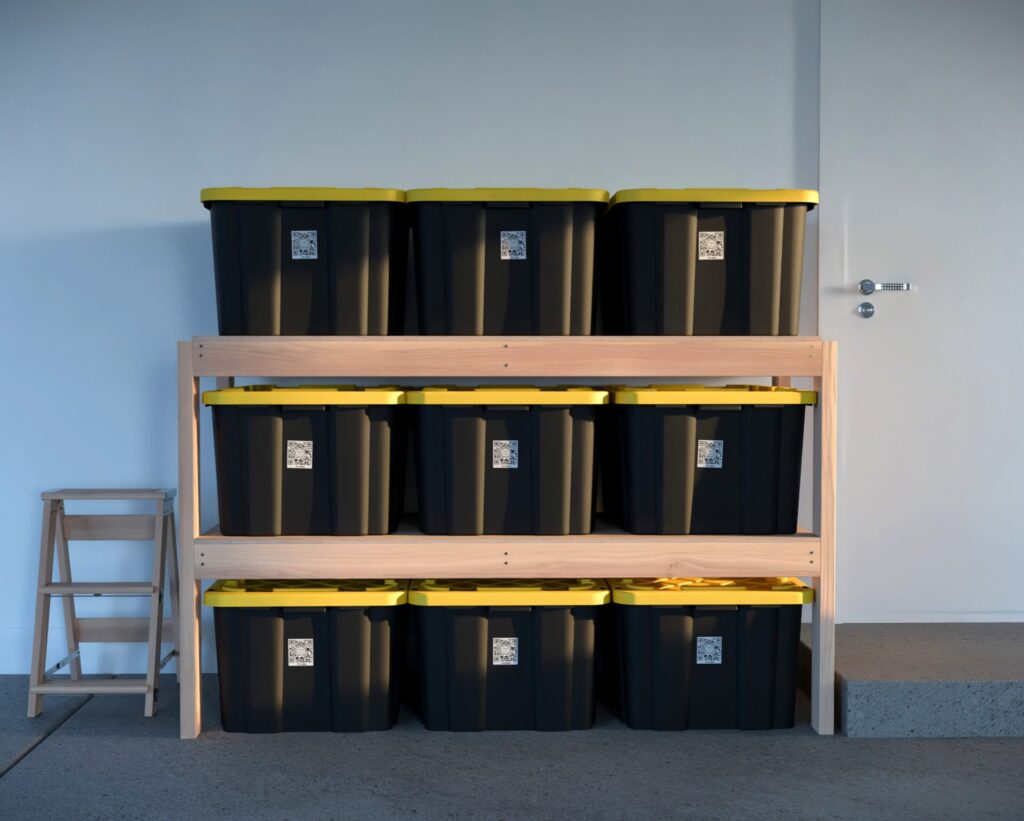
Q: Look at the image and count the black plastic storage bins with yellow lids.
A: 9